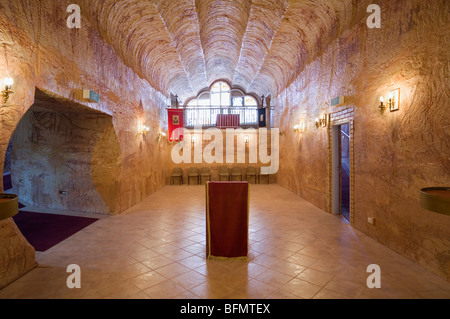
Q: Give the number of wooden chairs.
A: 7